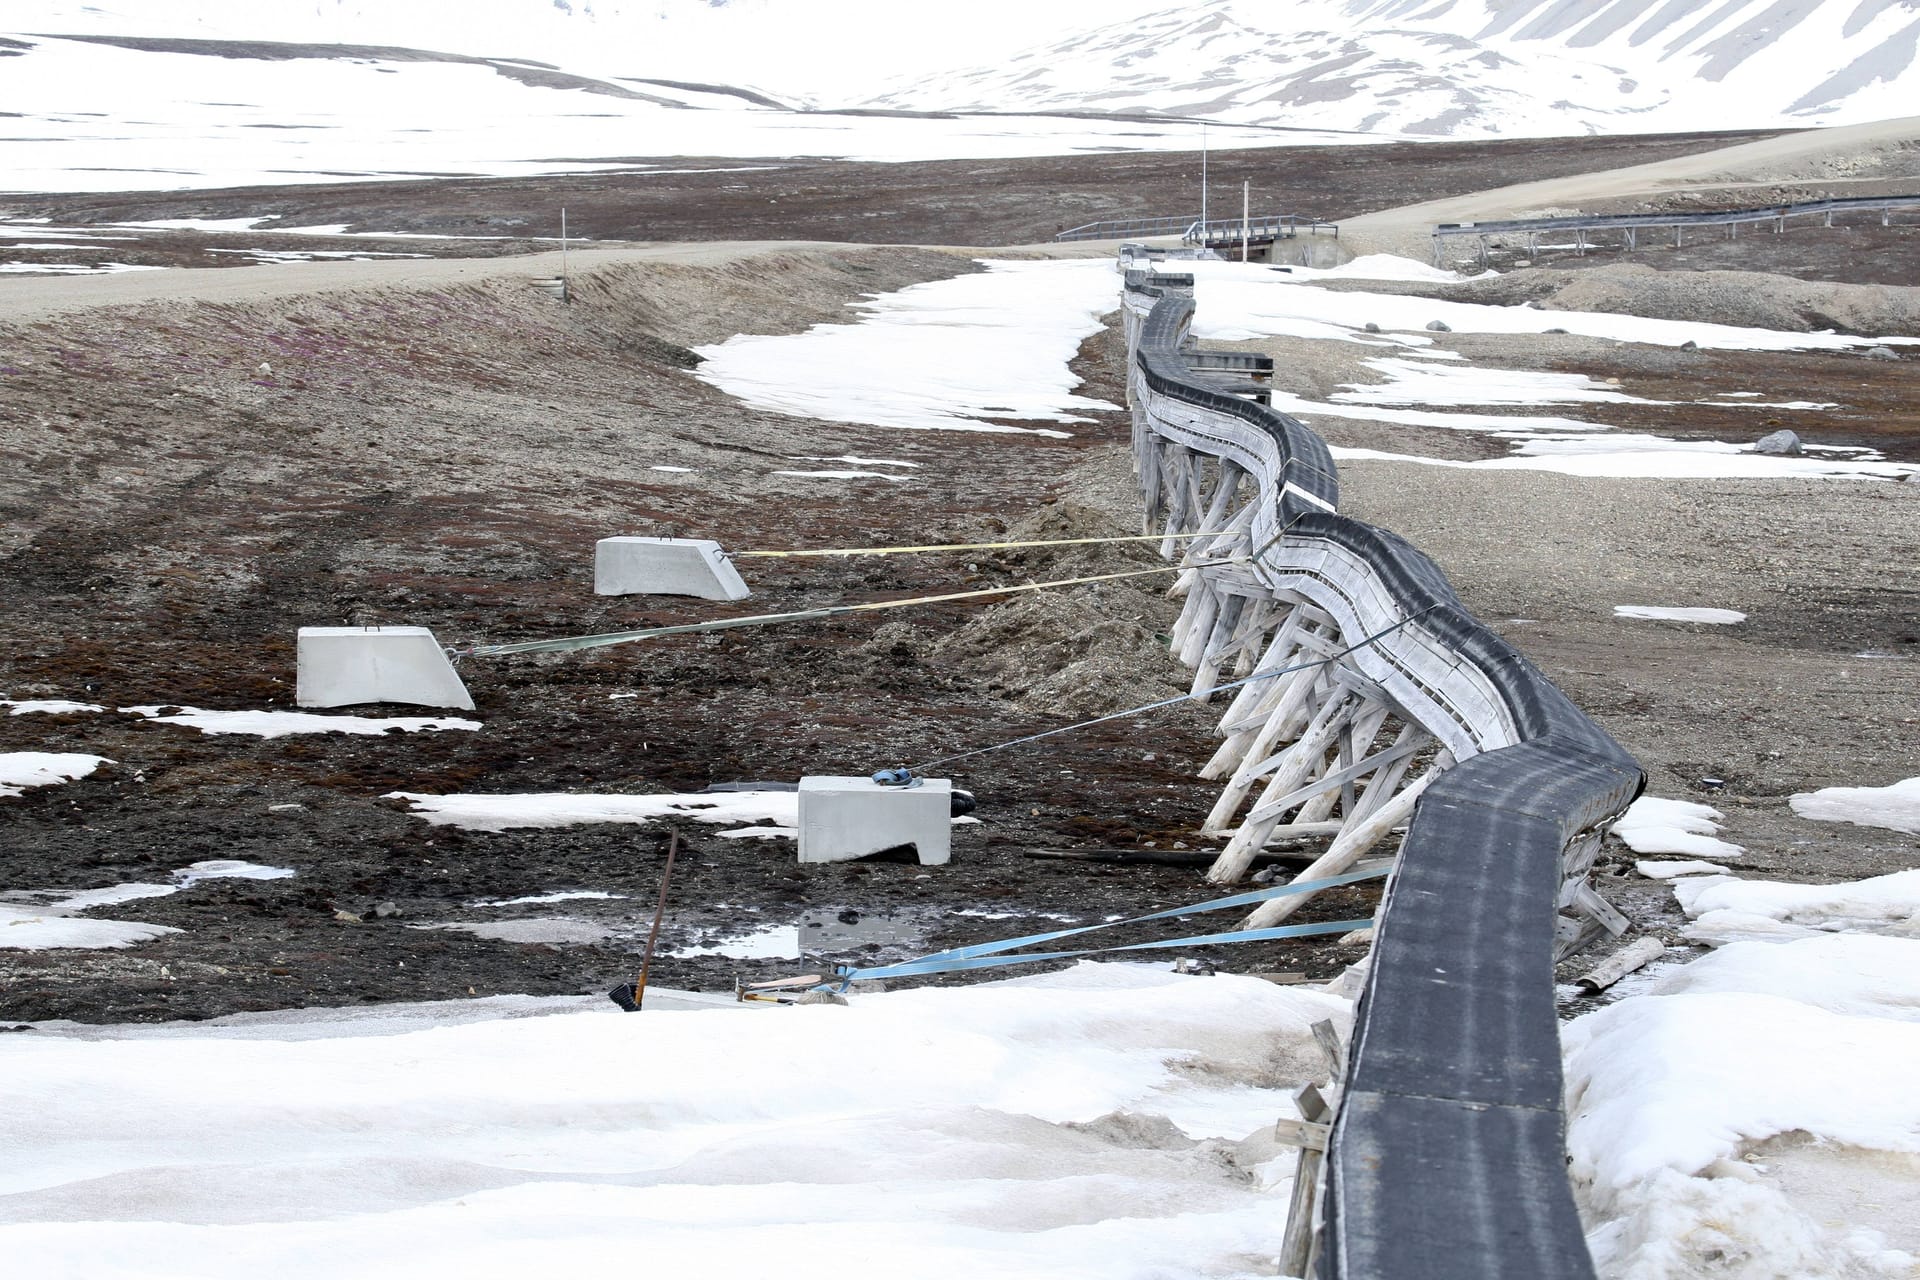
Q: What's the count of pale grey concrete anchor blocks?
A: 3